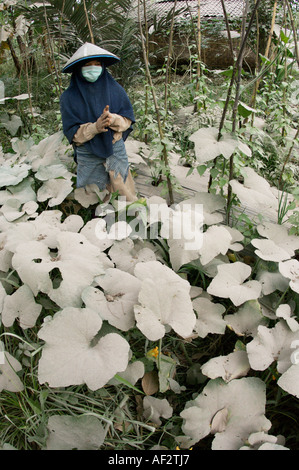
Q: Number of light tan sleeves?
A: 2